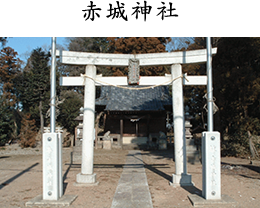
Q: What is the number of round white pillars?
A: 2